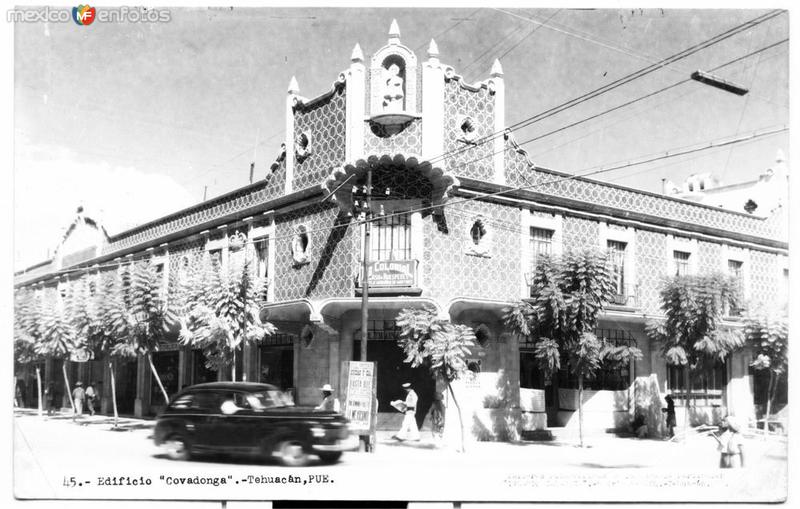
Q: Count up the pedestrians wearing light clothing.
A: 5